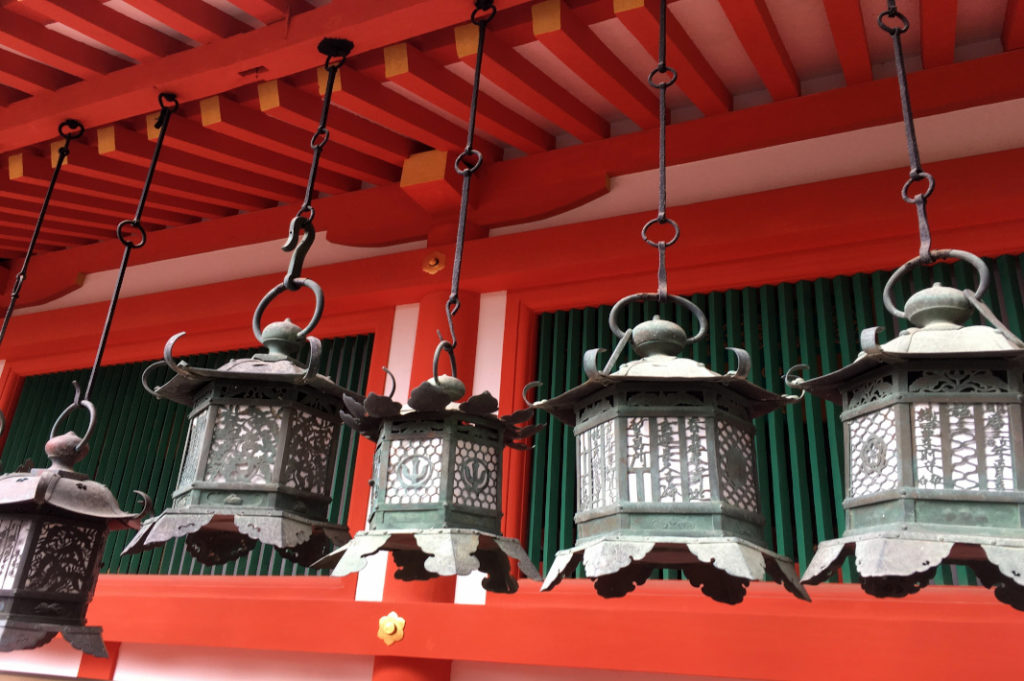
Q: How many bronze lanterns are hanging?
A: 5